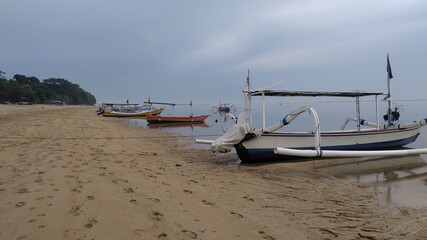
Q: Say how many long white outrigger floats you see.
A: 2